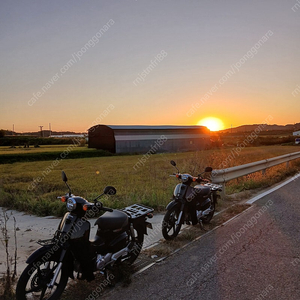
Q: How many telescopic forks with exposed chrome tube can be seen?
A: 2